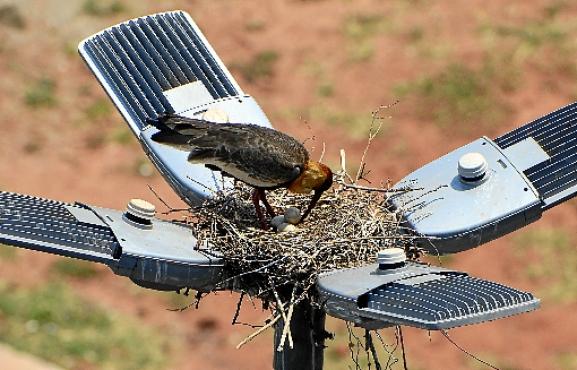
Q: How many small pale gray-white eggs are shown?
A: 3